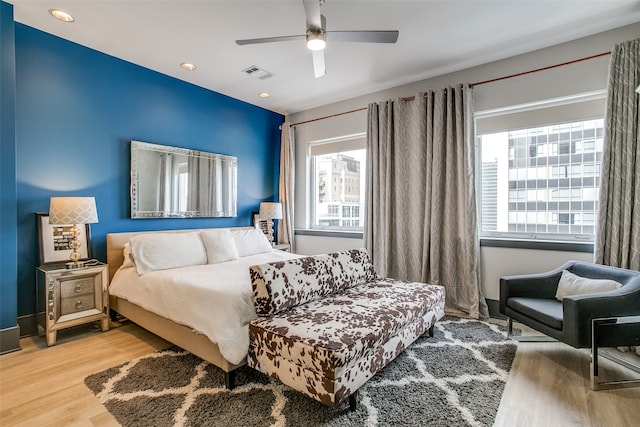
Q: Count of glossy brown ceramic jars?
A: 0